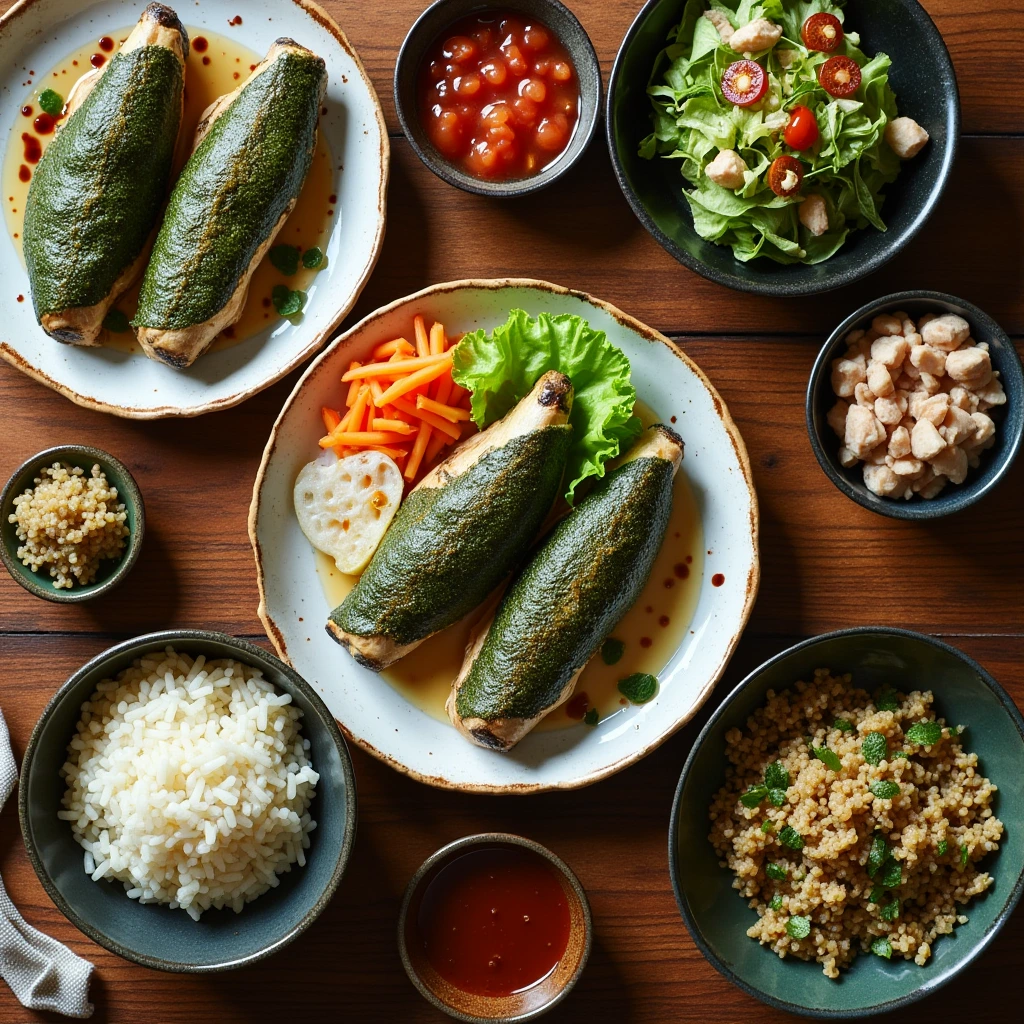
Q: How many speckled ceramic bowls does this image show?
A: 7